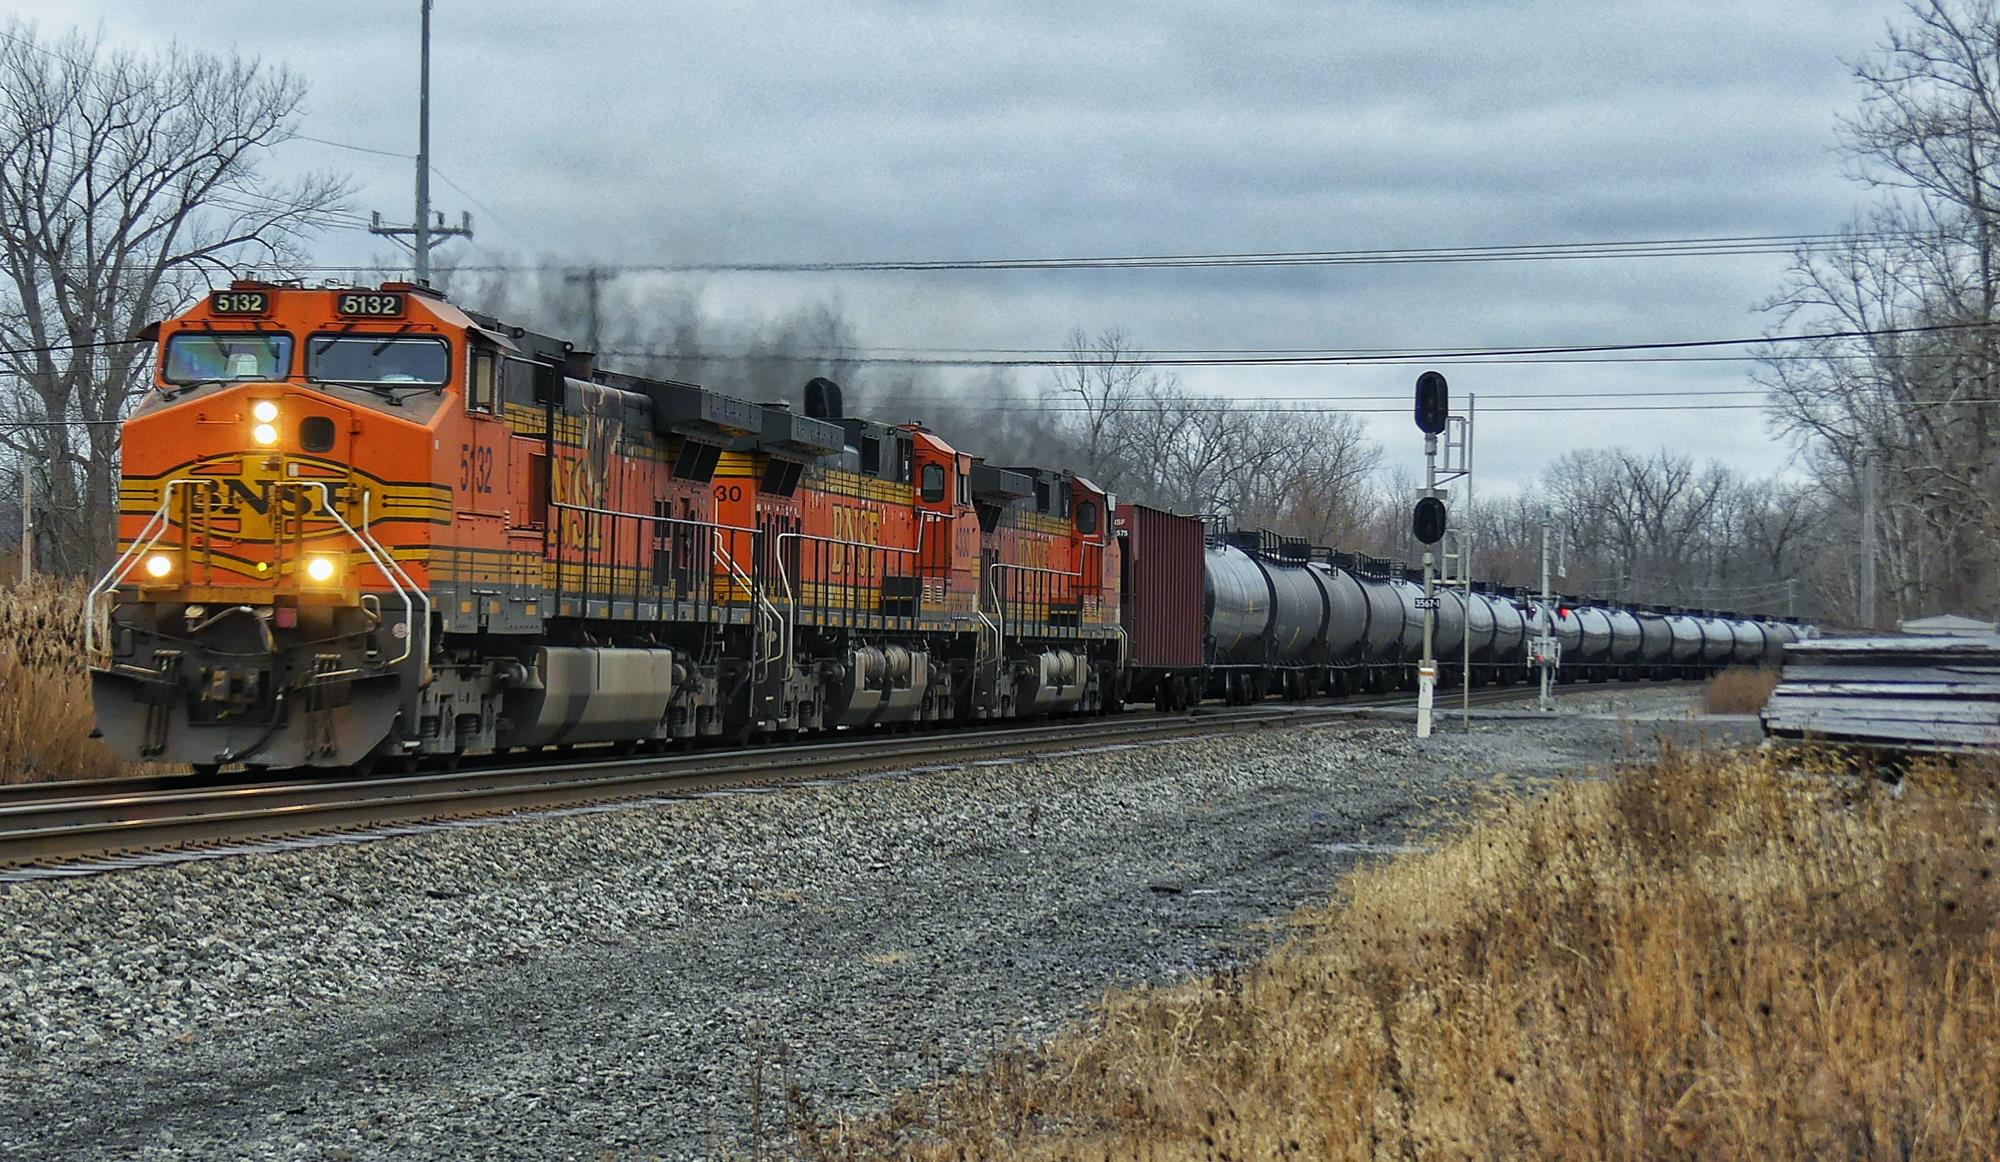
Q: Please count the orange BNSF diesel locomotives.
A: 3